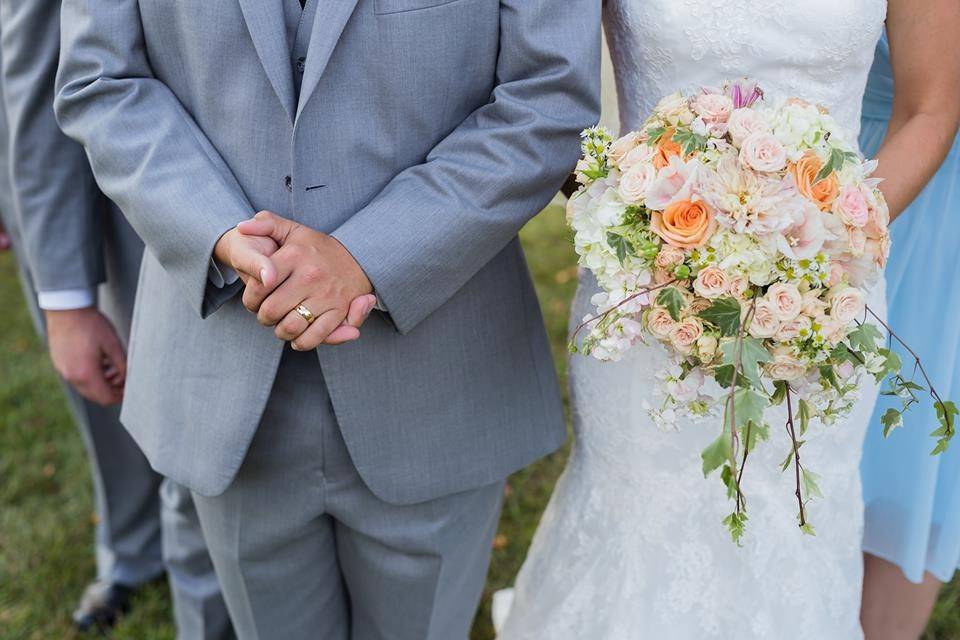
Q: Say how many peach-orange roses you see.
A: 3